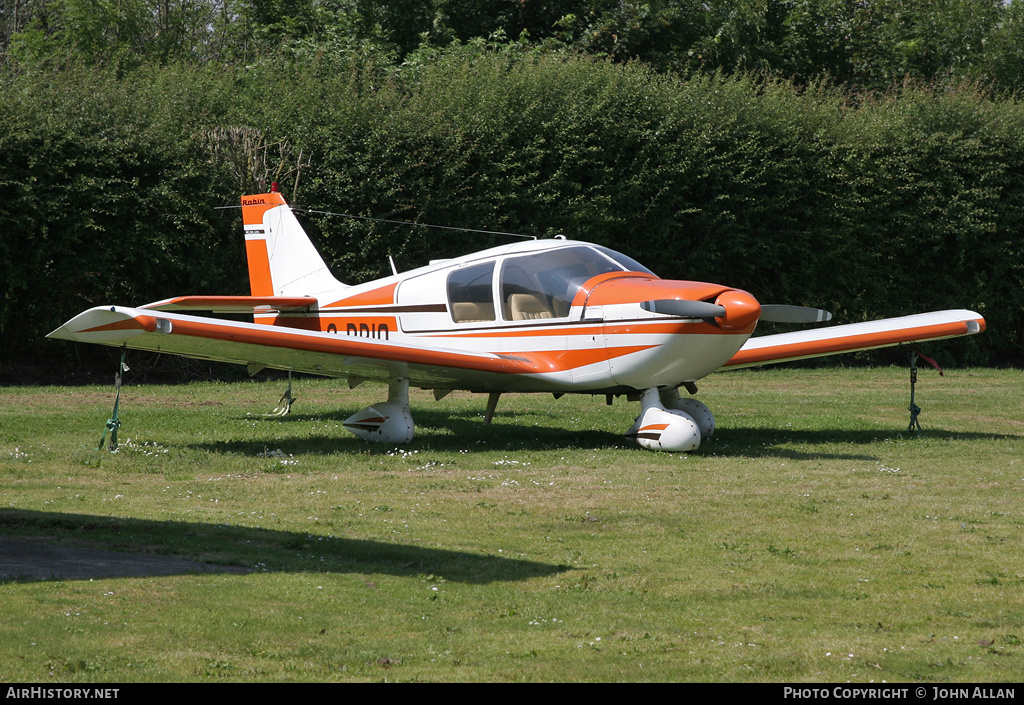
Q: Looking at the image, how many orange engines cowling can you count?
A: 1